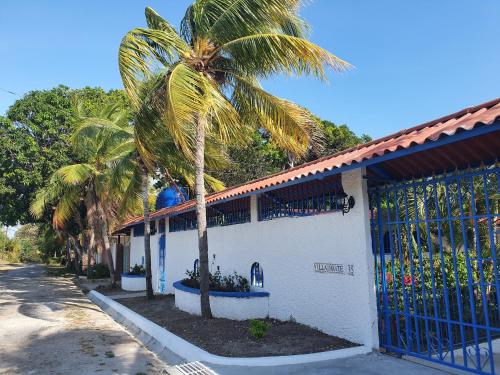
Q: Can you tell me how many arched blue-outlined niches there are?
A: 2